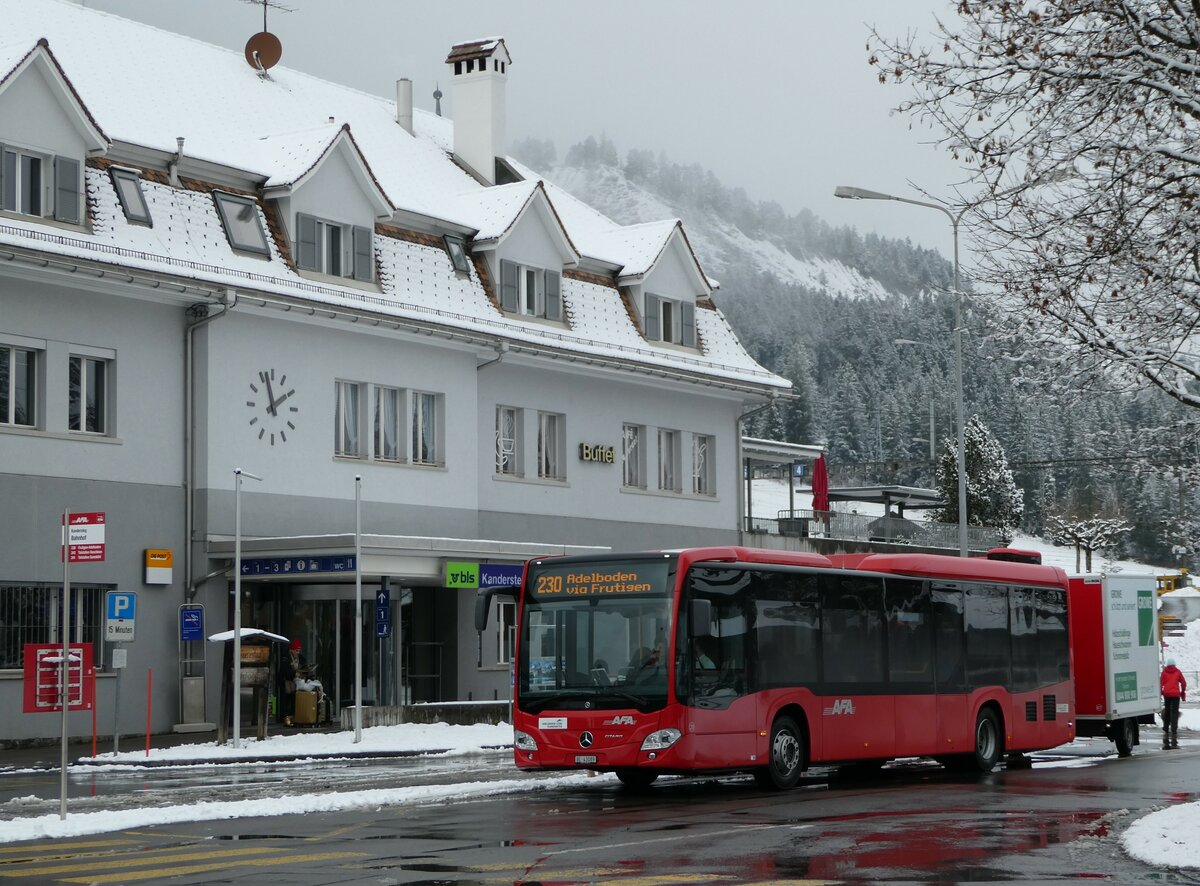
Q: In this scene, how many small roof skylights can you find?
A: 3